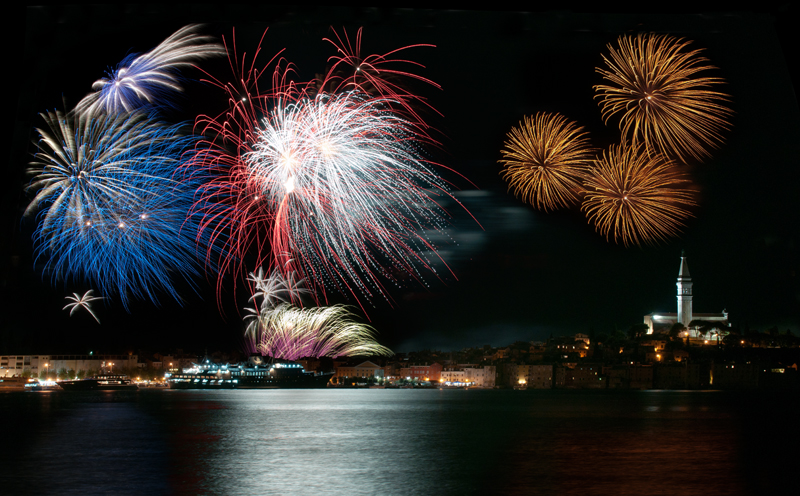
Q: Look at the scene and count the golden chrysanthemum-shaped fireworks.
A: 3